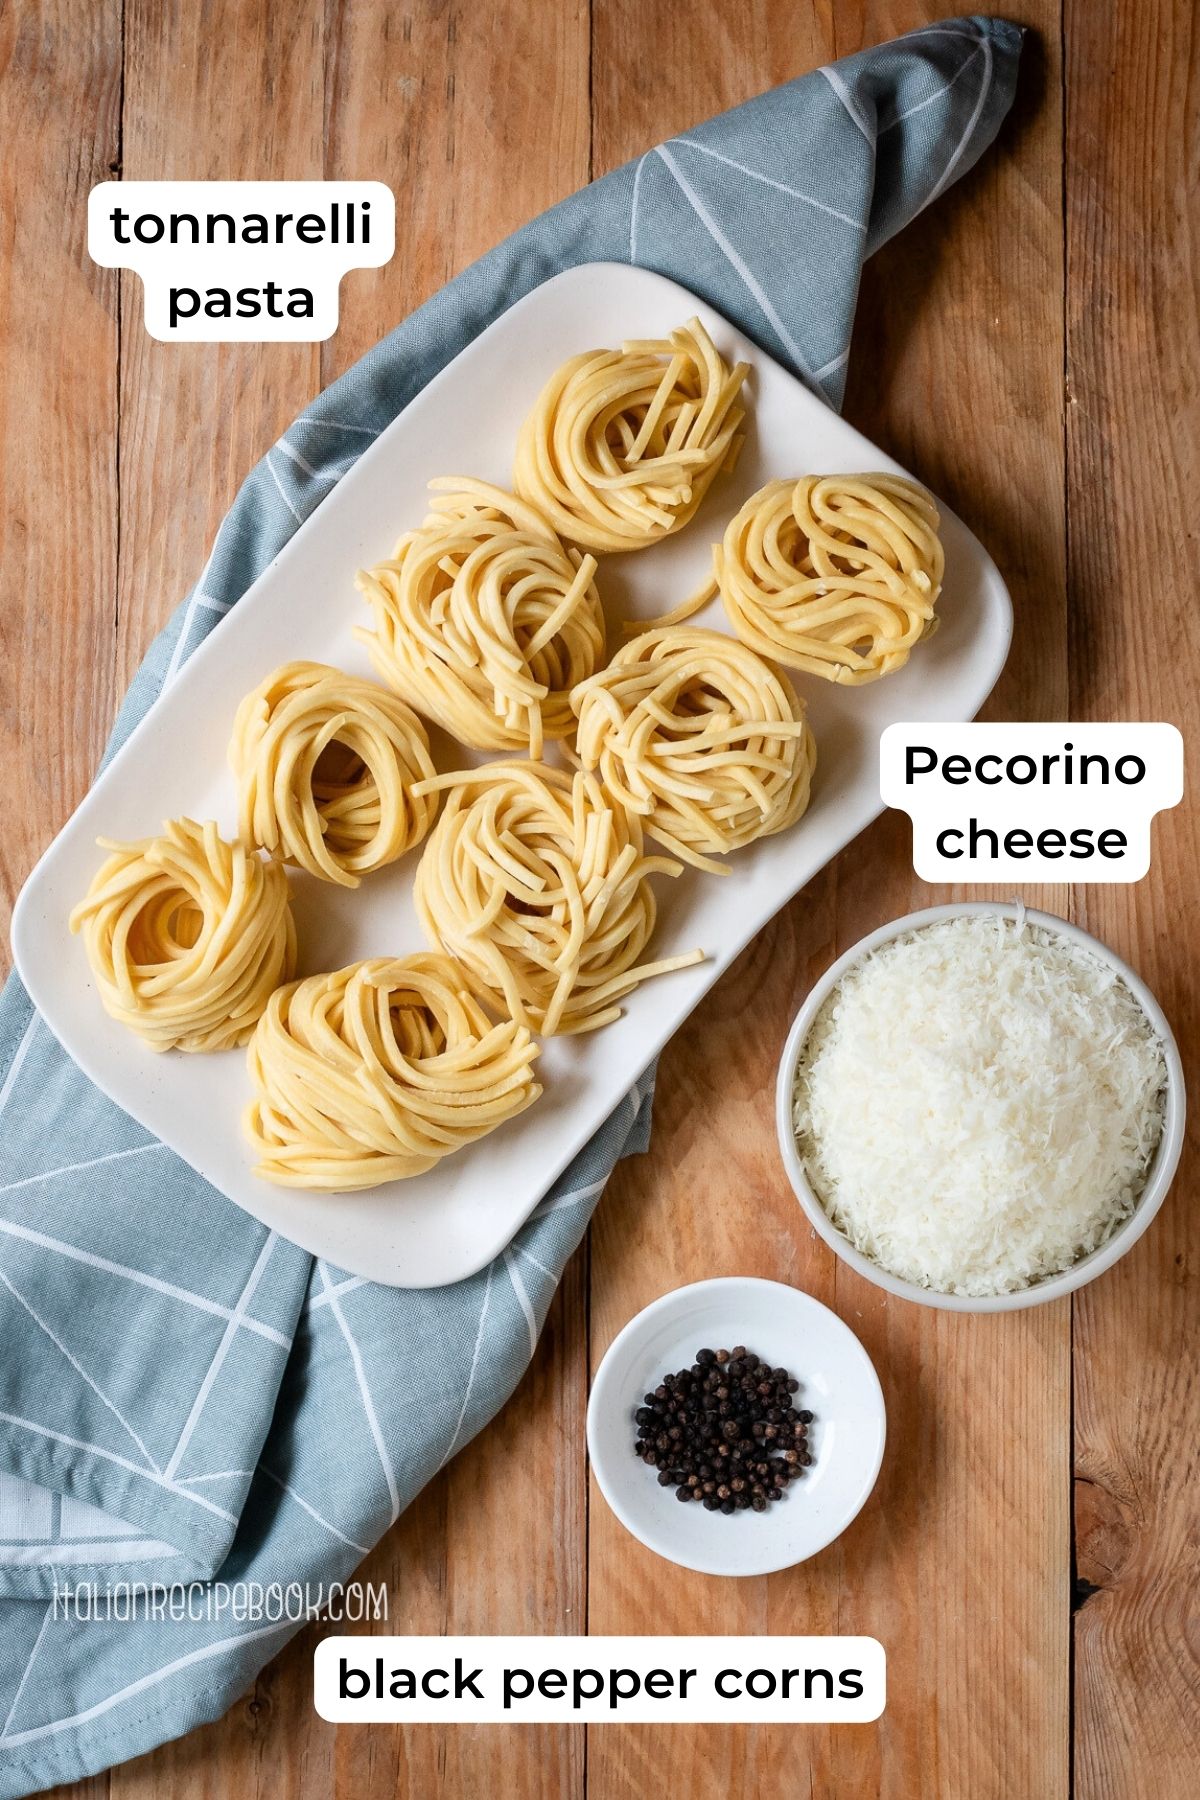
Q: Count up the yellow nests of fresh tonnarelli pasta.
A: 8